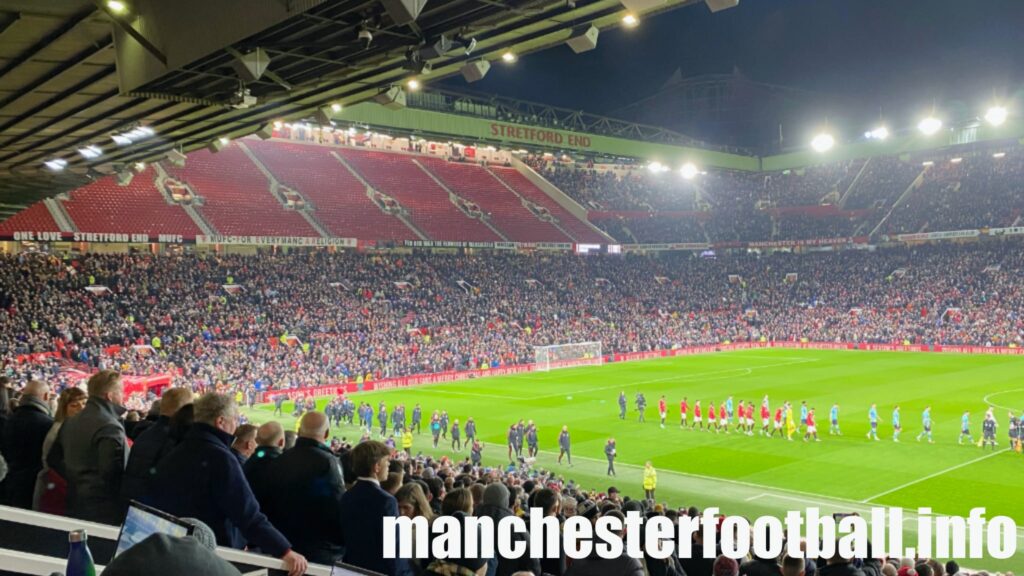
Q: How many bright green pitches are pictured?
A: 1